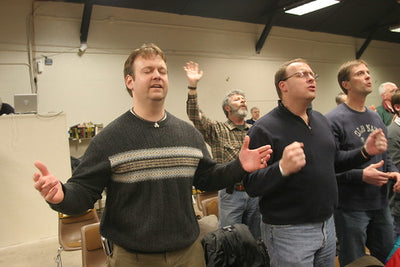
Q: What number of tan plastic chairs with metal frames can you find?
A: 4